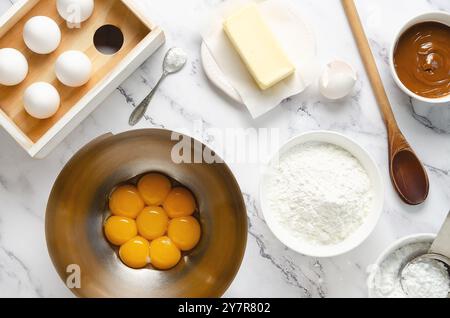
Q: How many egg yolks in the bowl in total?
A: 8